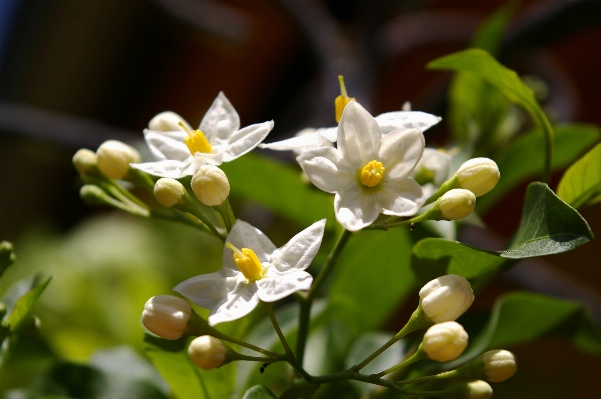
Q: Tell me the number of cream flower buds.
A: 13